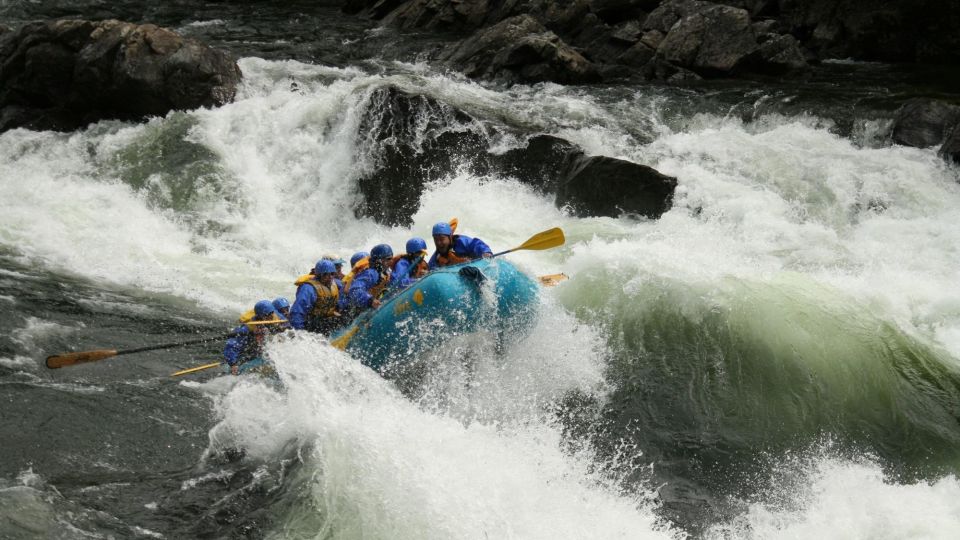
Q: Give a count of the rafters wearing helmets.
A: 8